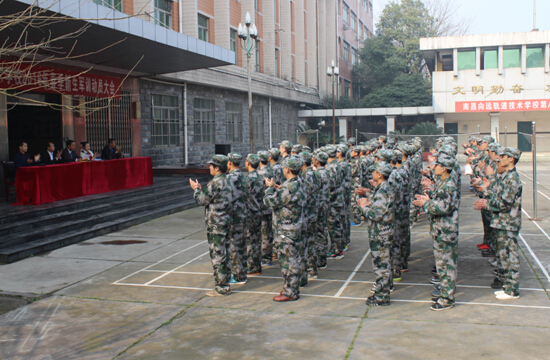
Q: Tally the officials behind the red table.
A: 5